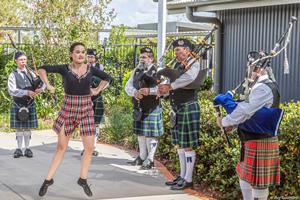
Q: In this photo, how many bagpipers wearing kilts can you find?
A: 5